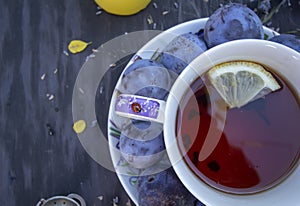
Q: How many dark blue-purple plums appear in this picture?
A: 6